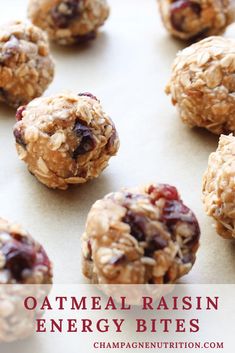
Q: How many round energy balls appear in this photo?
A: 8